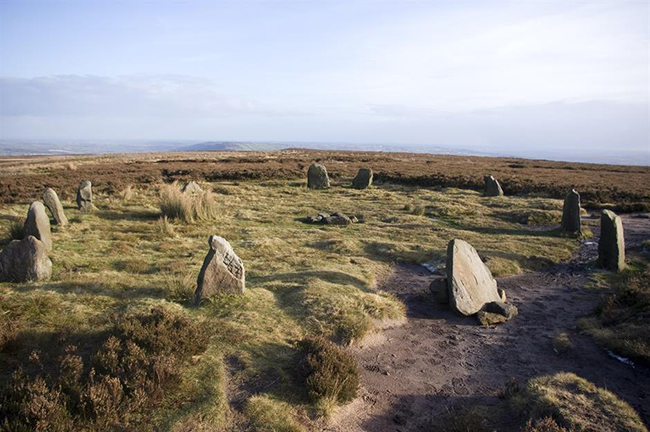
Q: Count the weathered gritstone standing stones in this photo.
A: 12